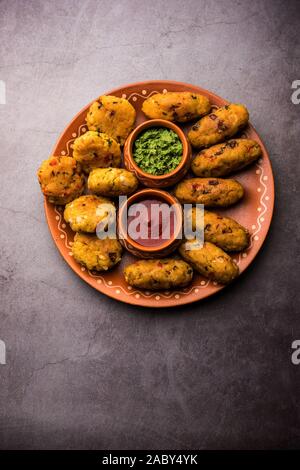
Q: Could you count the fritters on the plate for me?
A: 13